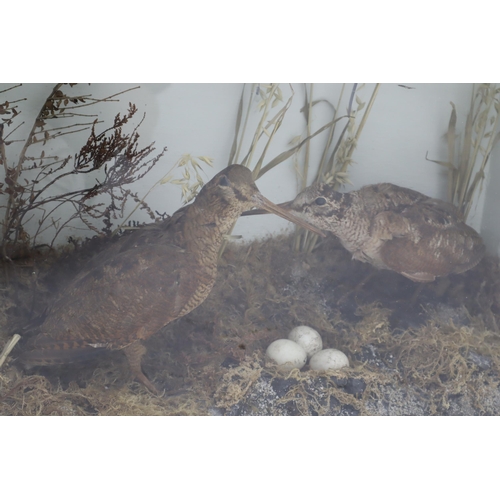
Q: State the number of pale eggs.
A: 3